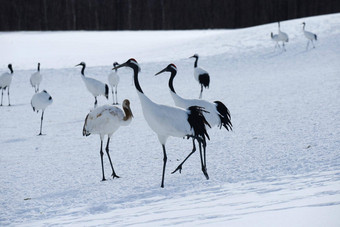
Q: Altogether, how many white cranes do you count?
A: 12